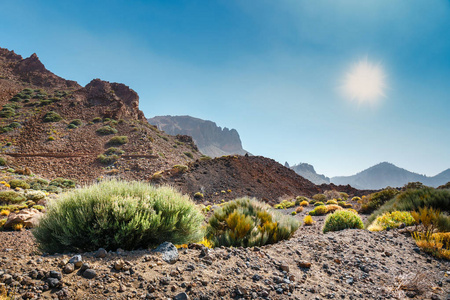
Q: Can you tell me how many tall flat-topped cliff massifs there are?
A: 1